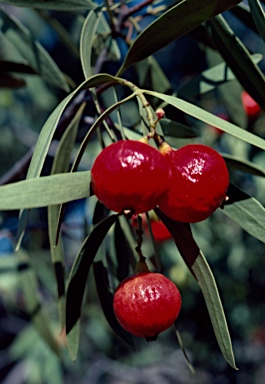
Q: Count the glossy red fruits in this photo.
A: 3